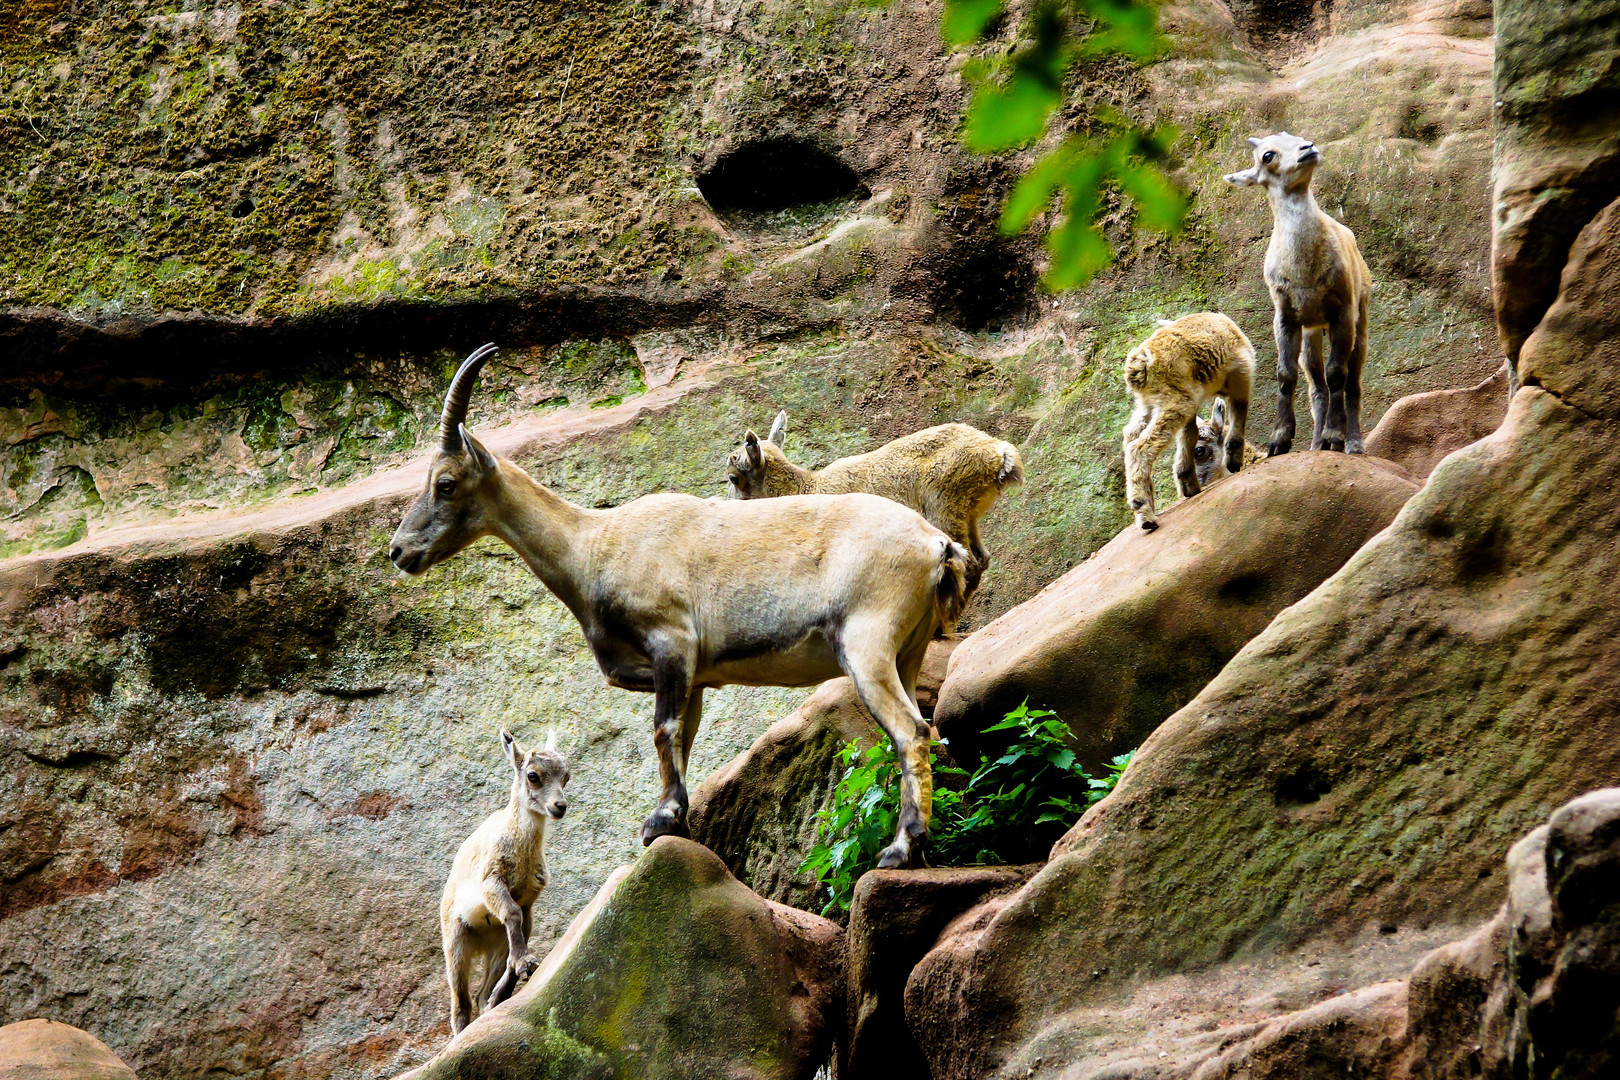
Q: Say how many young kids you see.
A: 5